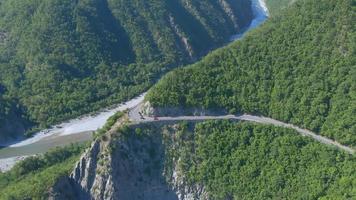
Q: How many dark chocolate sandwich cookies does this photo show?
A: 0